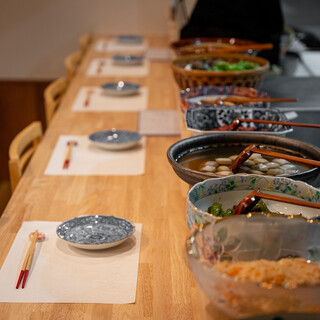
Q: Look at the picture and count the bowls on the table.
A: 7